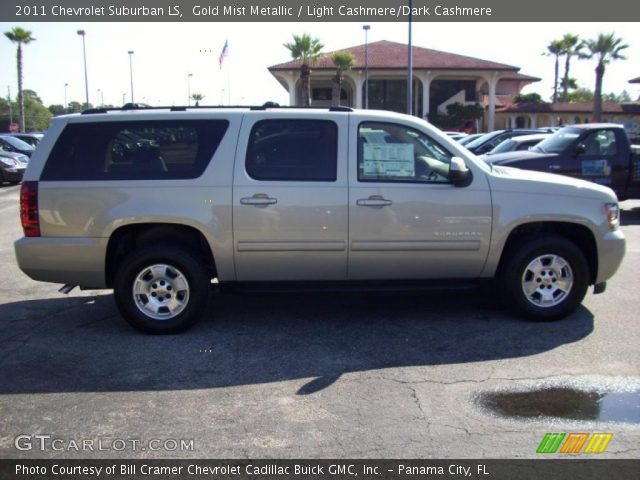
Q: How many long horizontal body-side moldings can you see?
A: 2